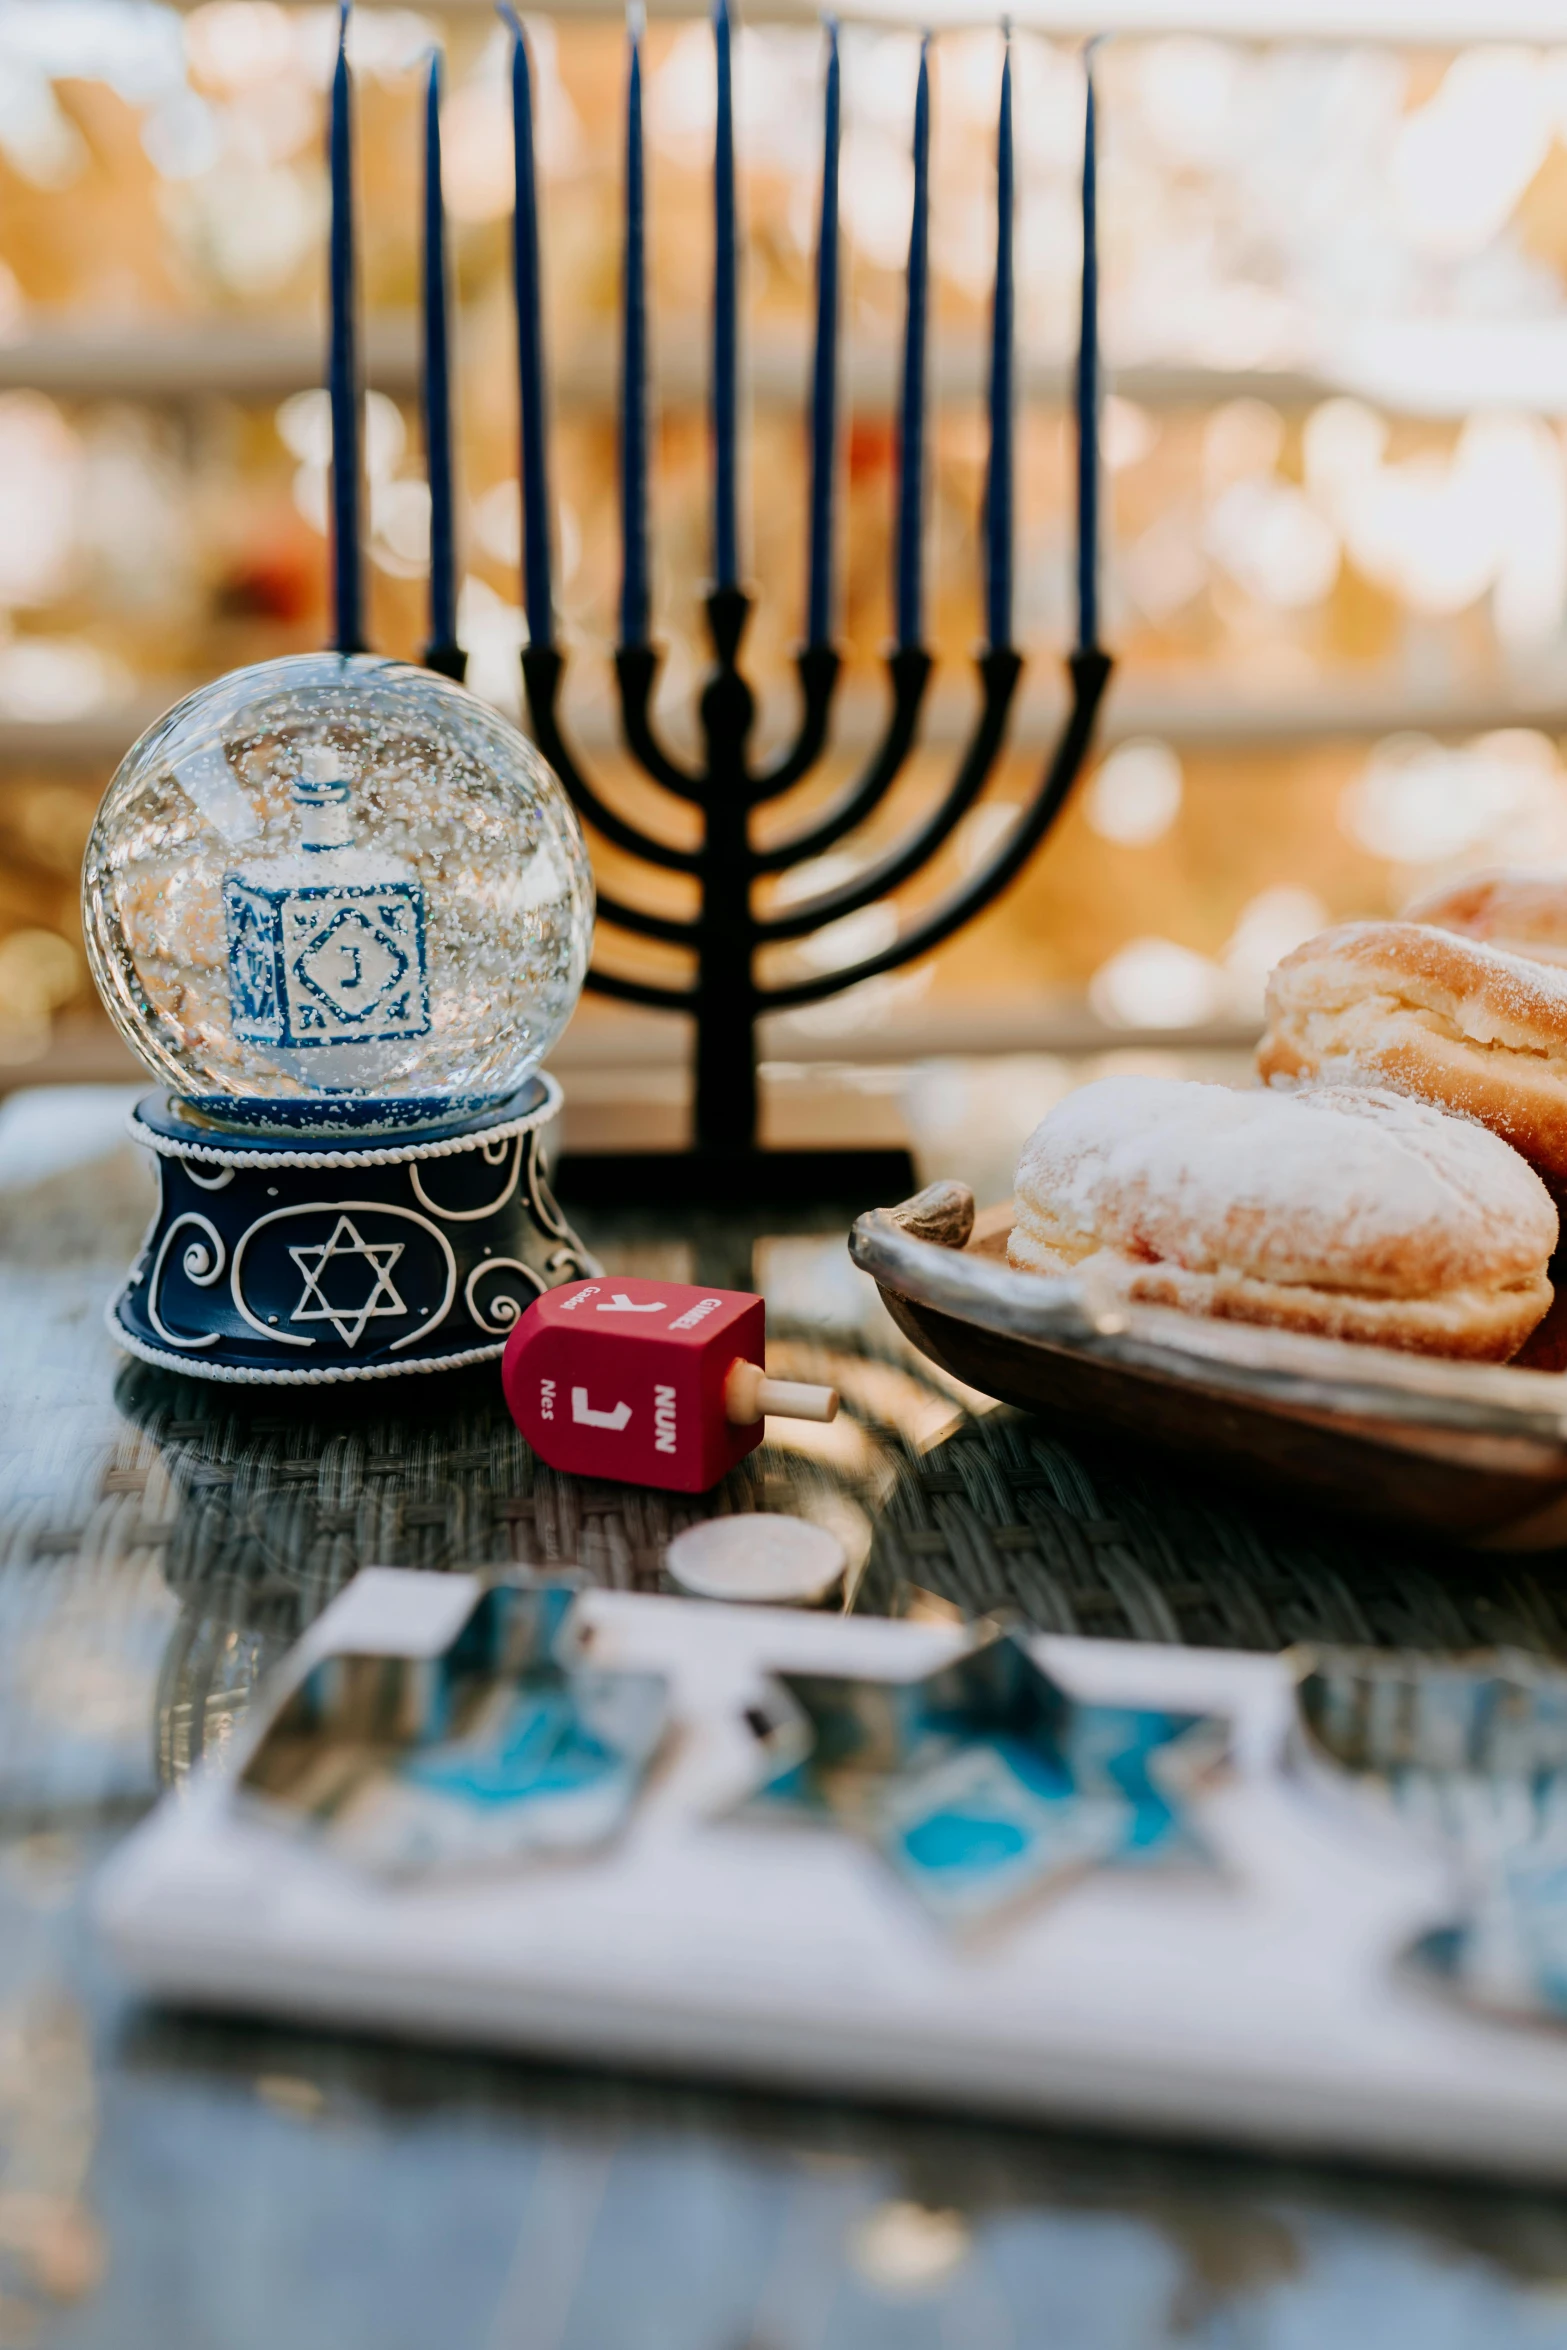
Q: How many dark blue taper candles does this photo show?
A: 9